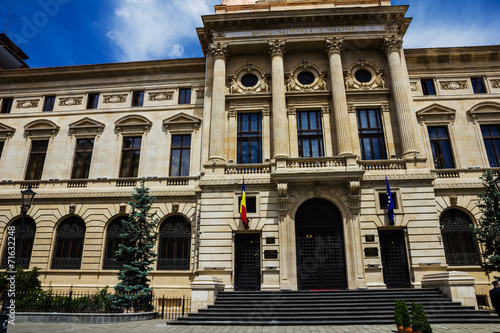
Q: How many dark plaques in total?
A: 4